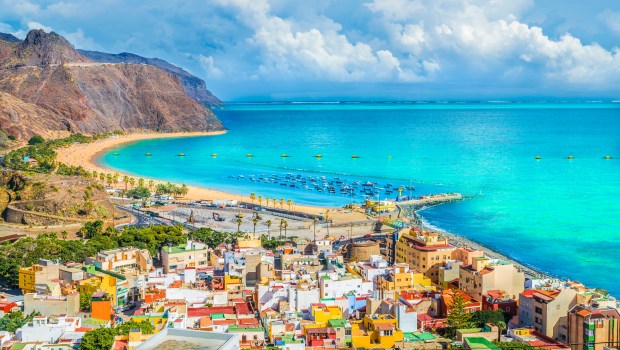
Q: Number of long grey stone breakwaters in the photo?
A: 1